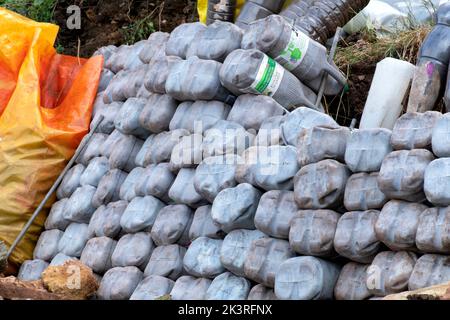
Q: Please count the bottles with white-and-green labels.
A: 2